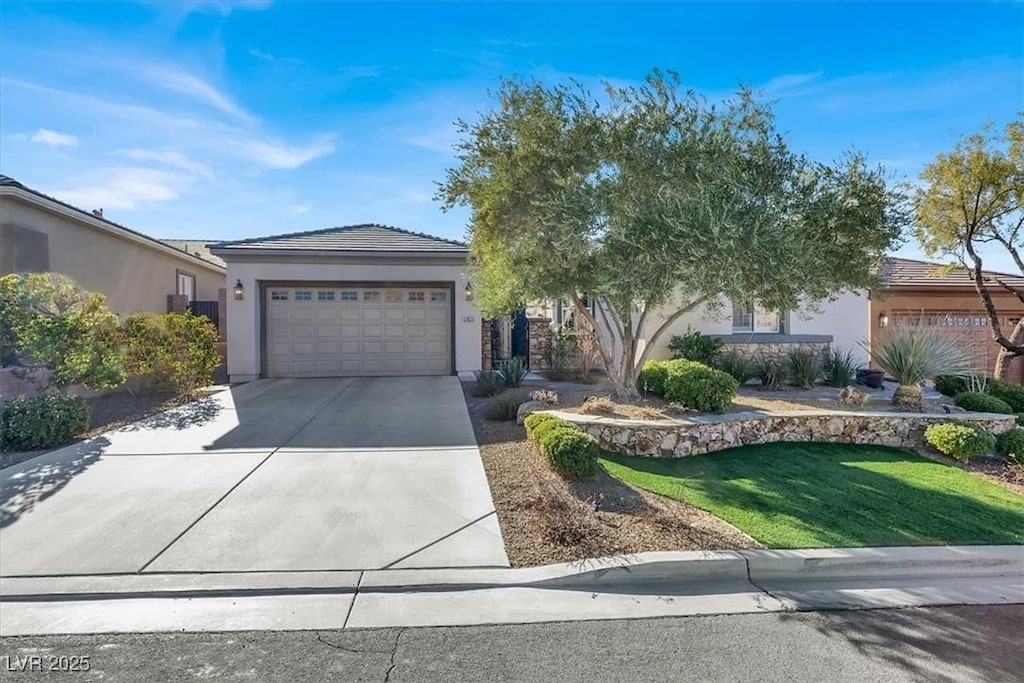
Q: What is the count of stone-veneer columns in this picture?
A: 2